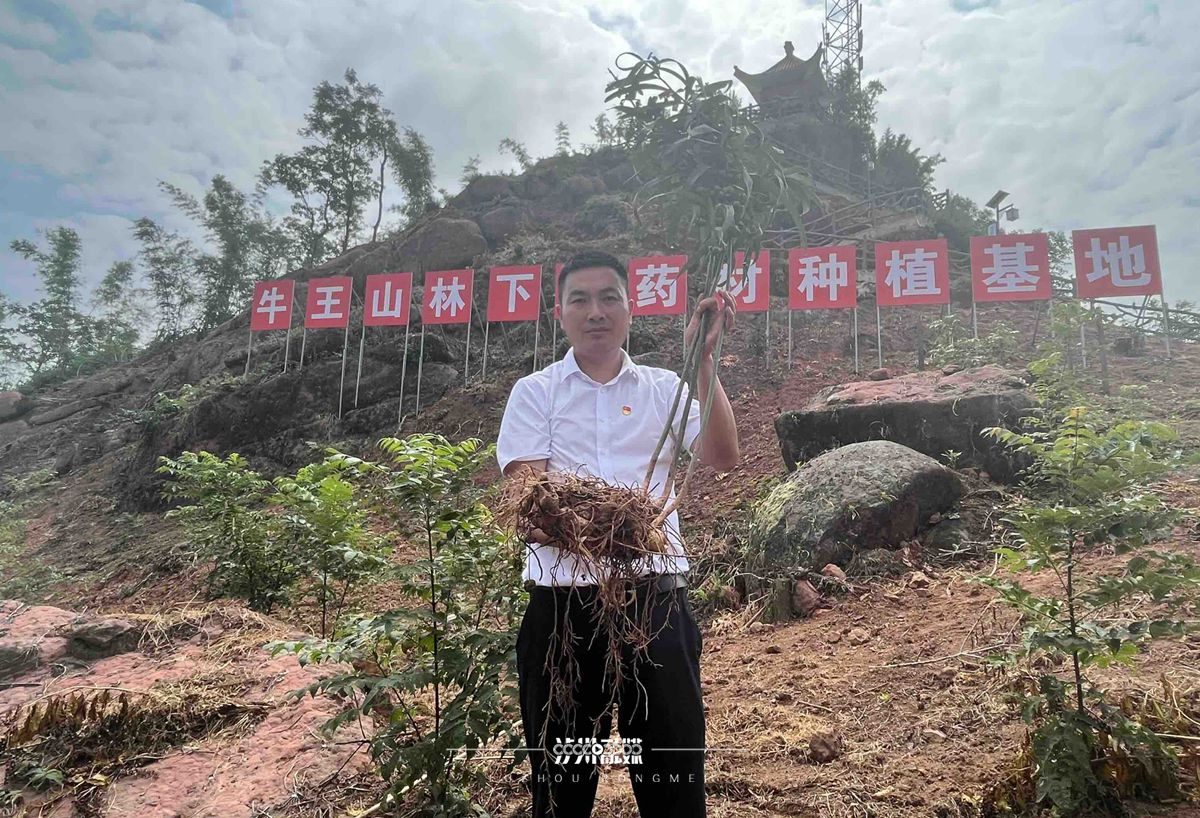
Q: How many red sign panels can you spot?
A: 12